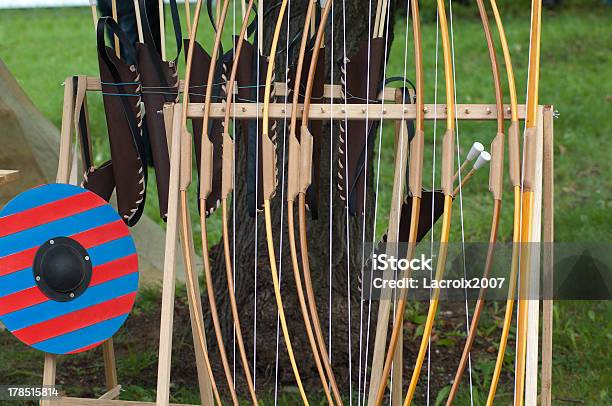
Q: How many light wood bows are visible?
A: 4